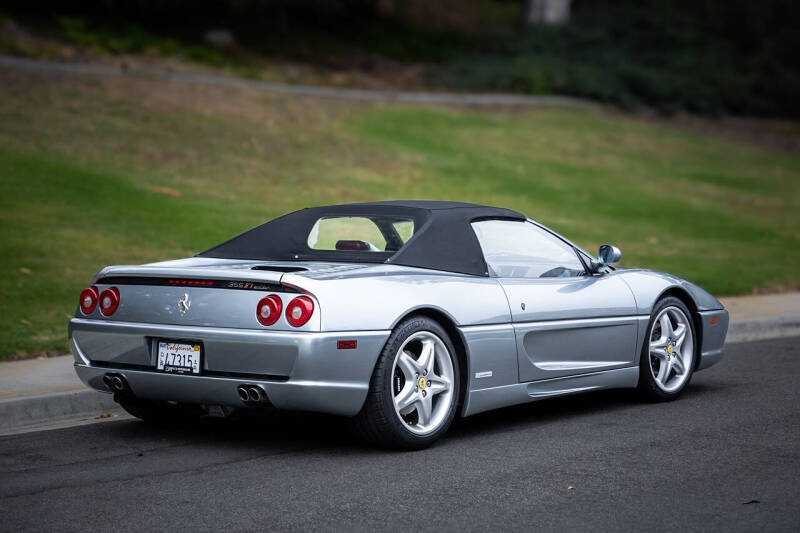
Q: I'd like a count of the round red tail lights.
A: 4